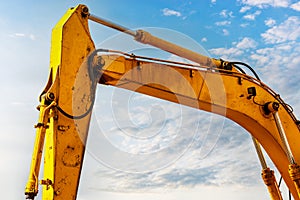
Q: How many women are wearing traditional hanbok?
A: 0